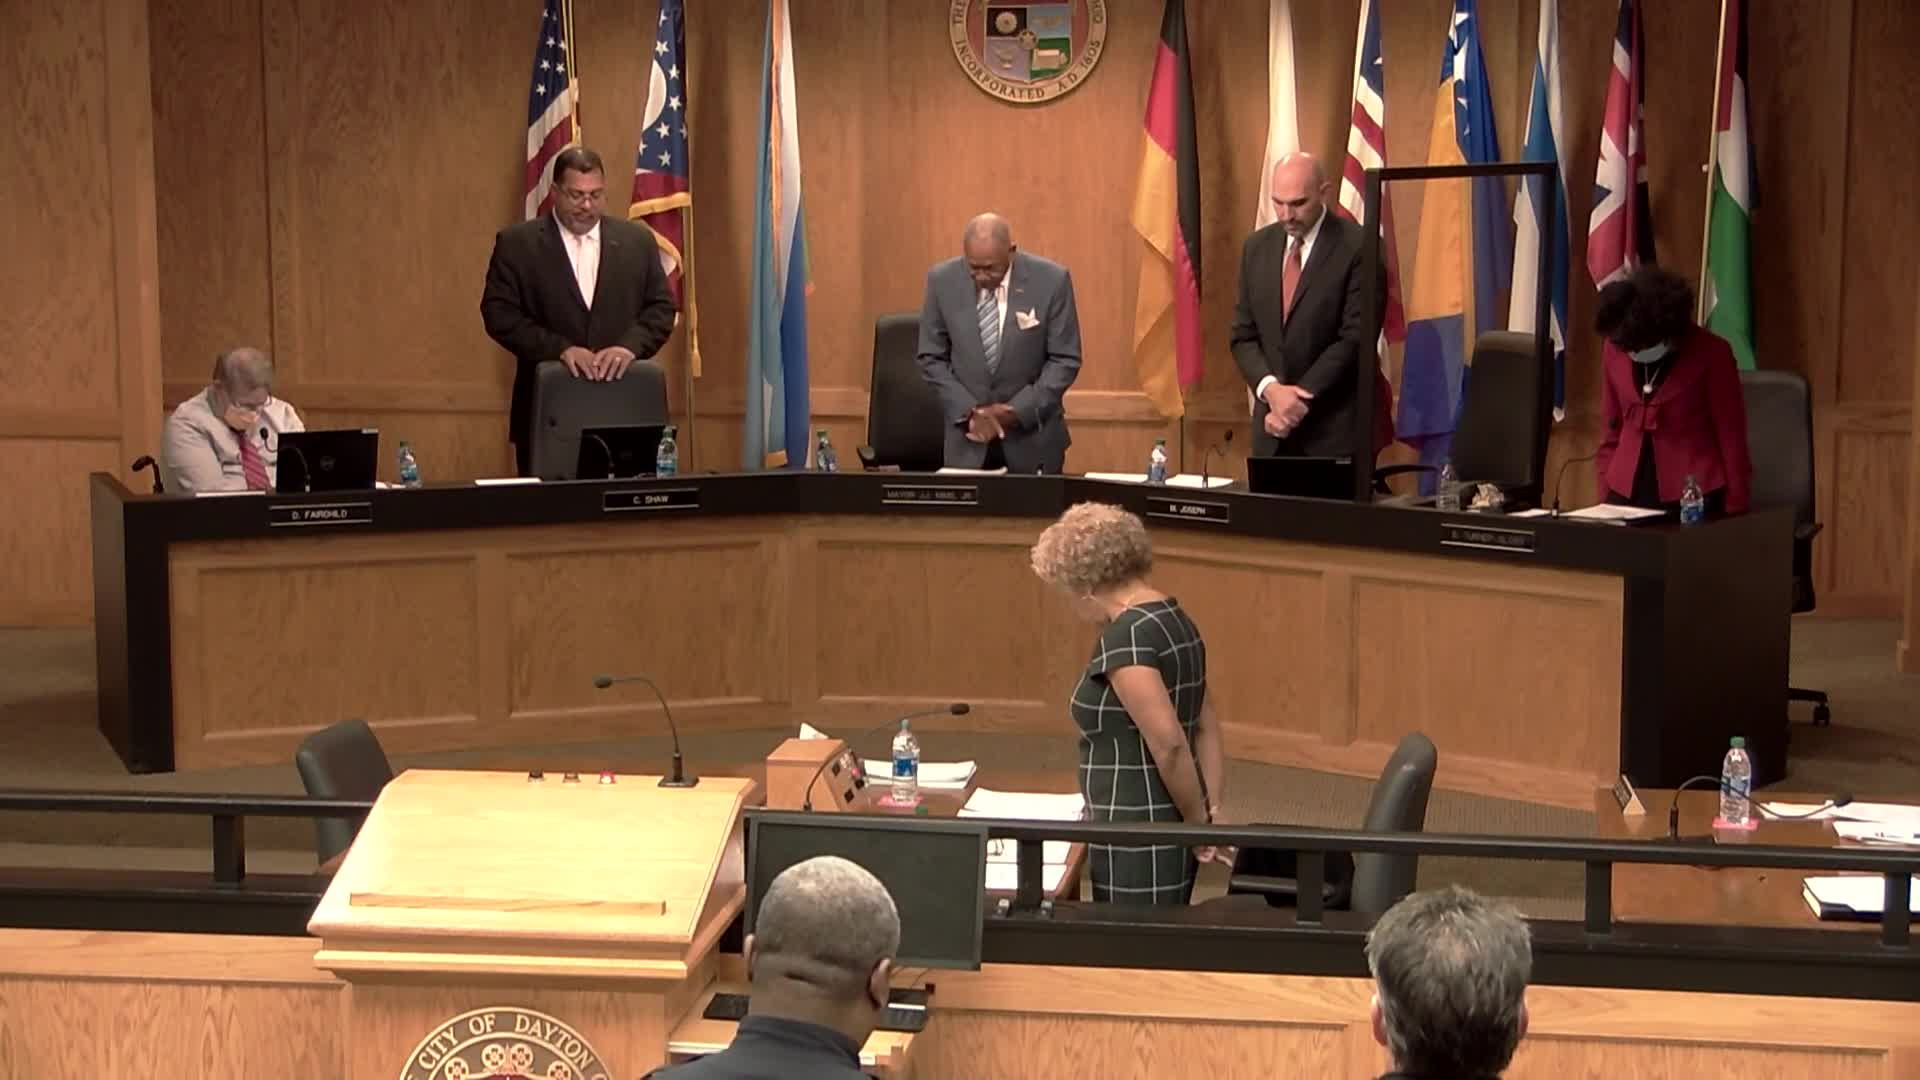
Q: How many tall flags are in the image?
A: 10